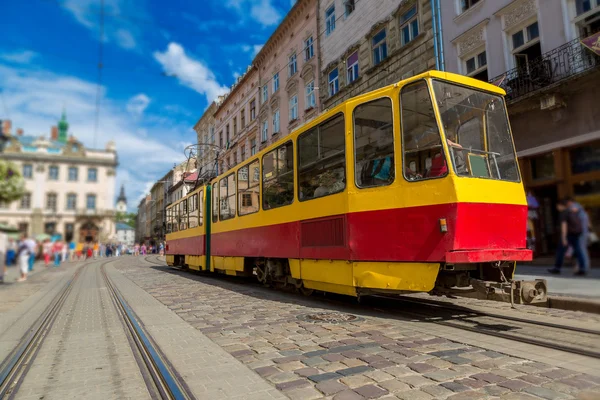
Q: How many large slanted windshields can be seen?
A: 1